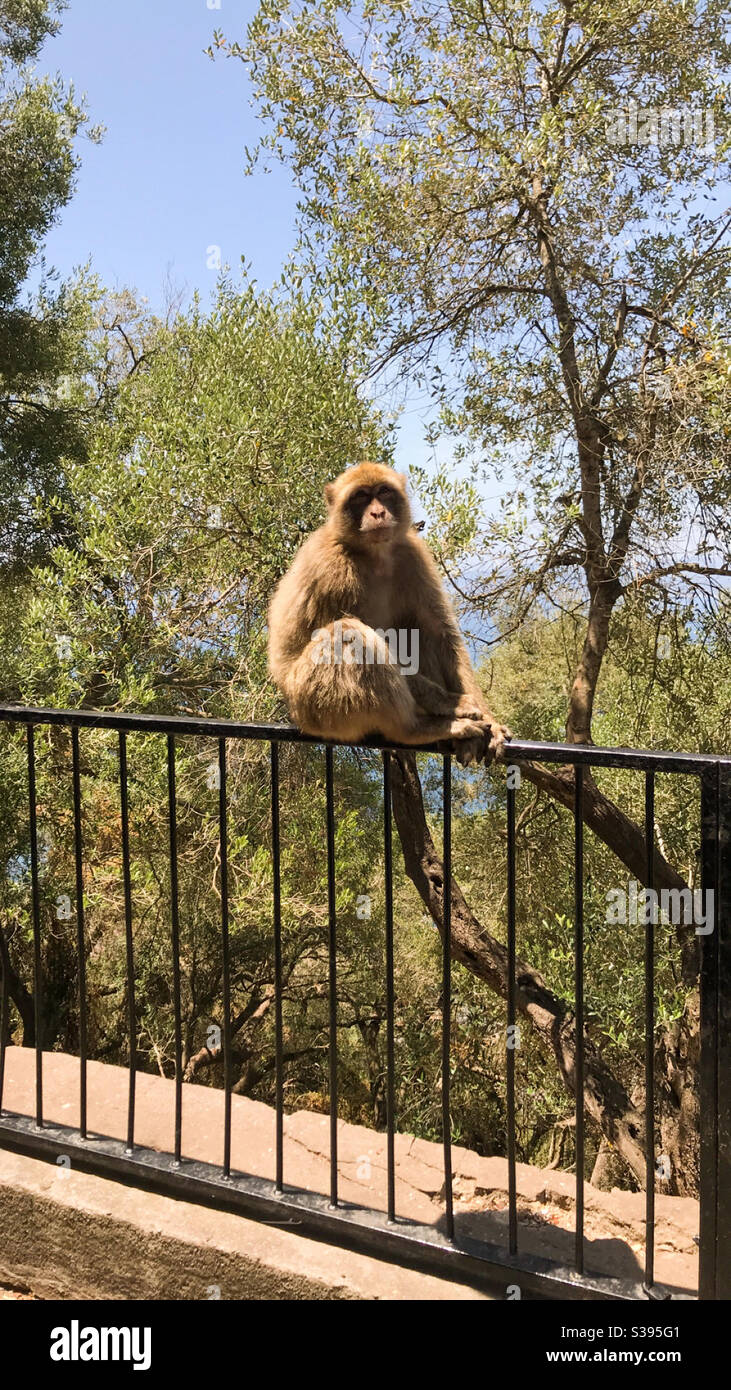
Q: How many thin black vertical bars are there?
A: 13